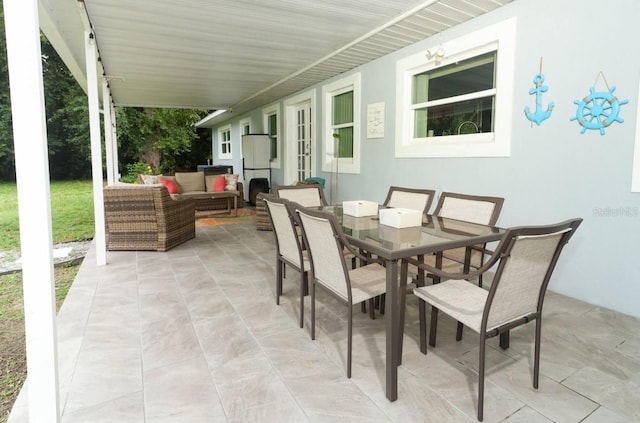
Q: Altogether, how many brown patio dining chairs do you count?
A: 6